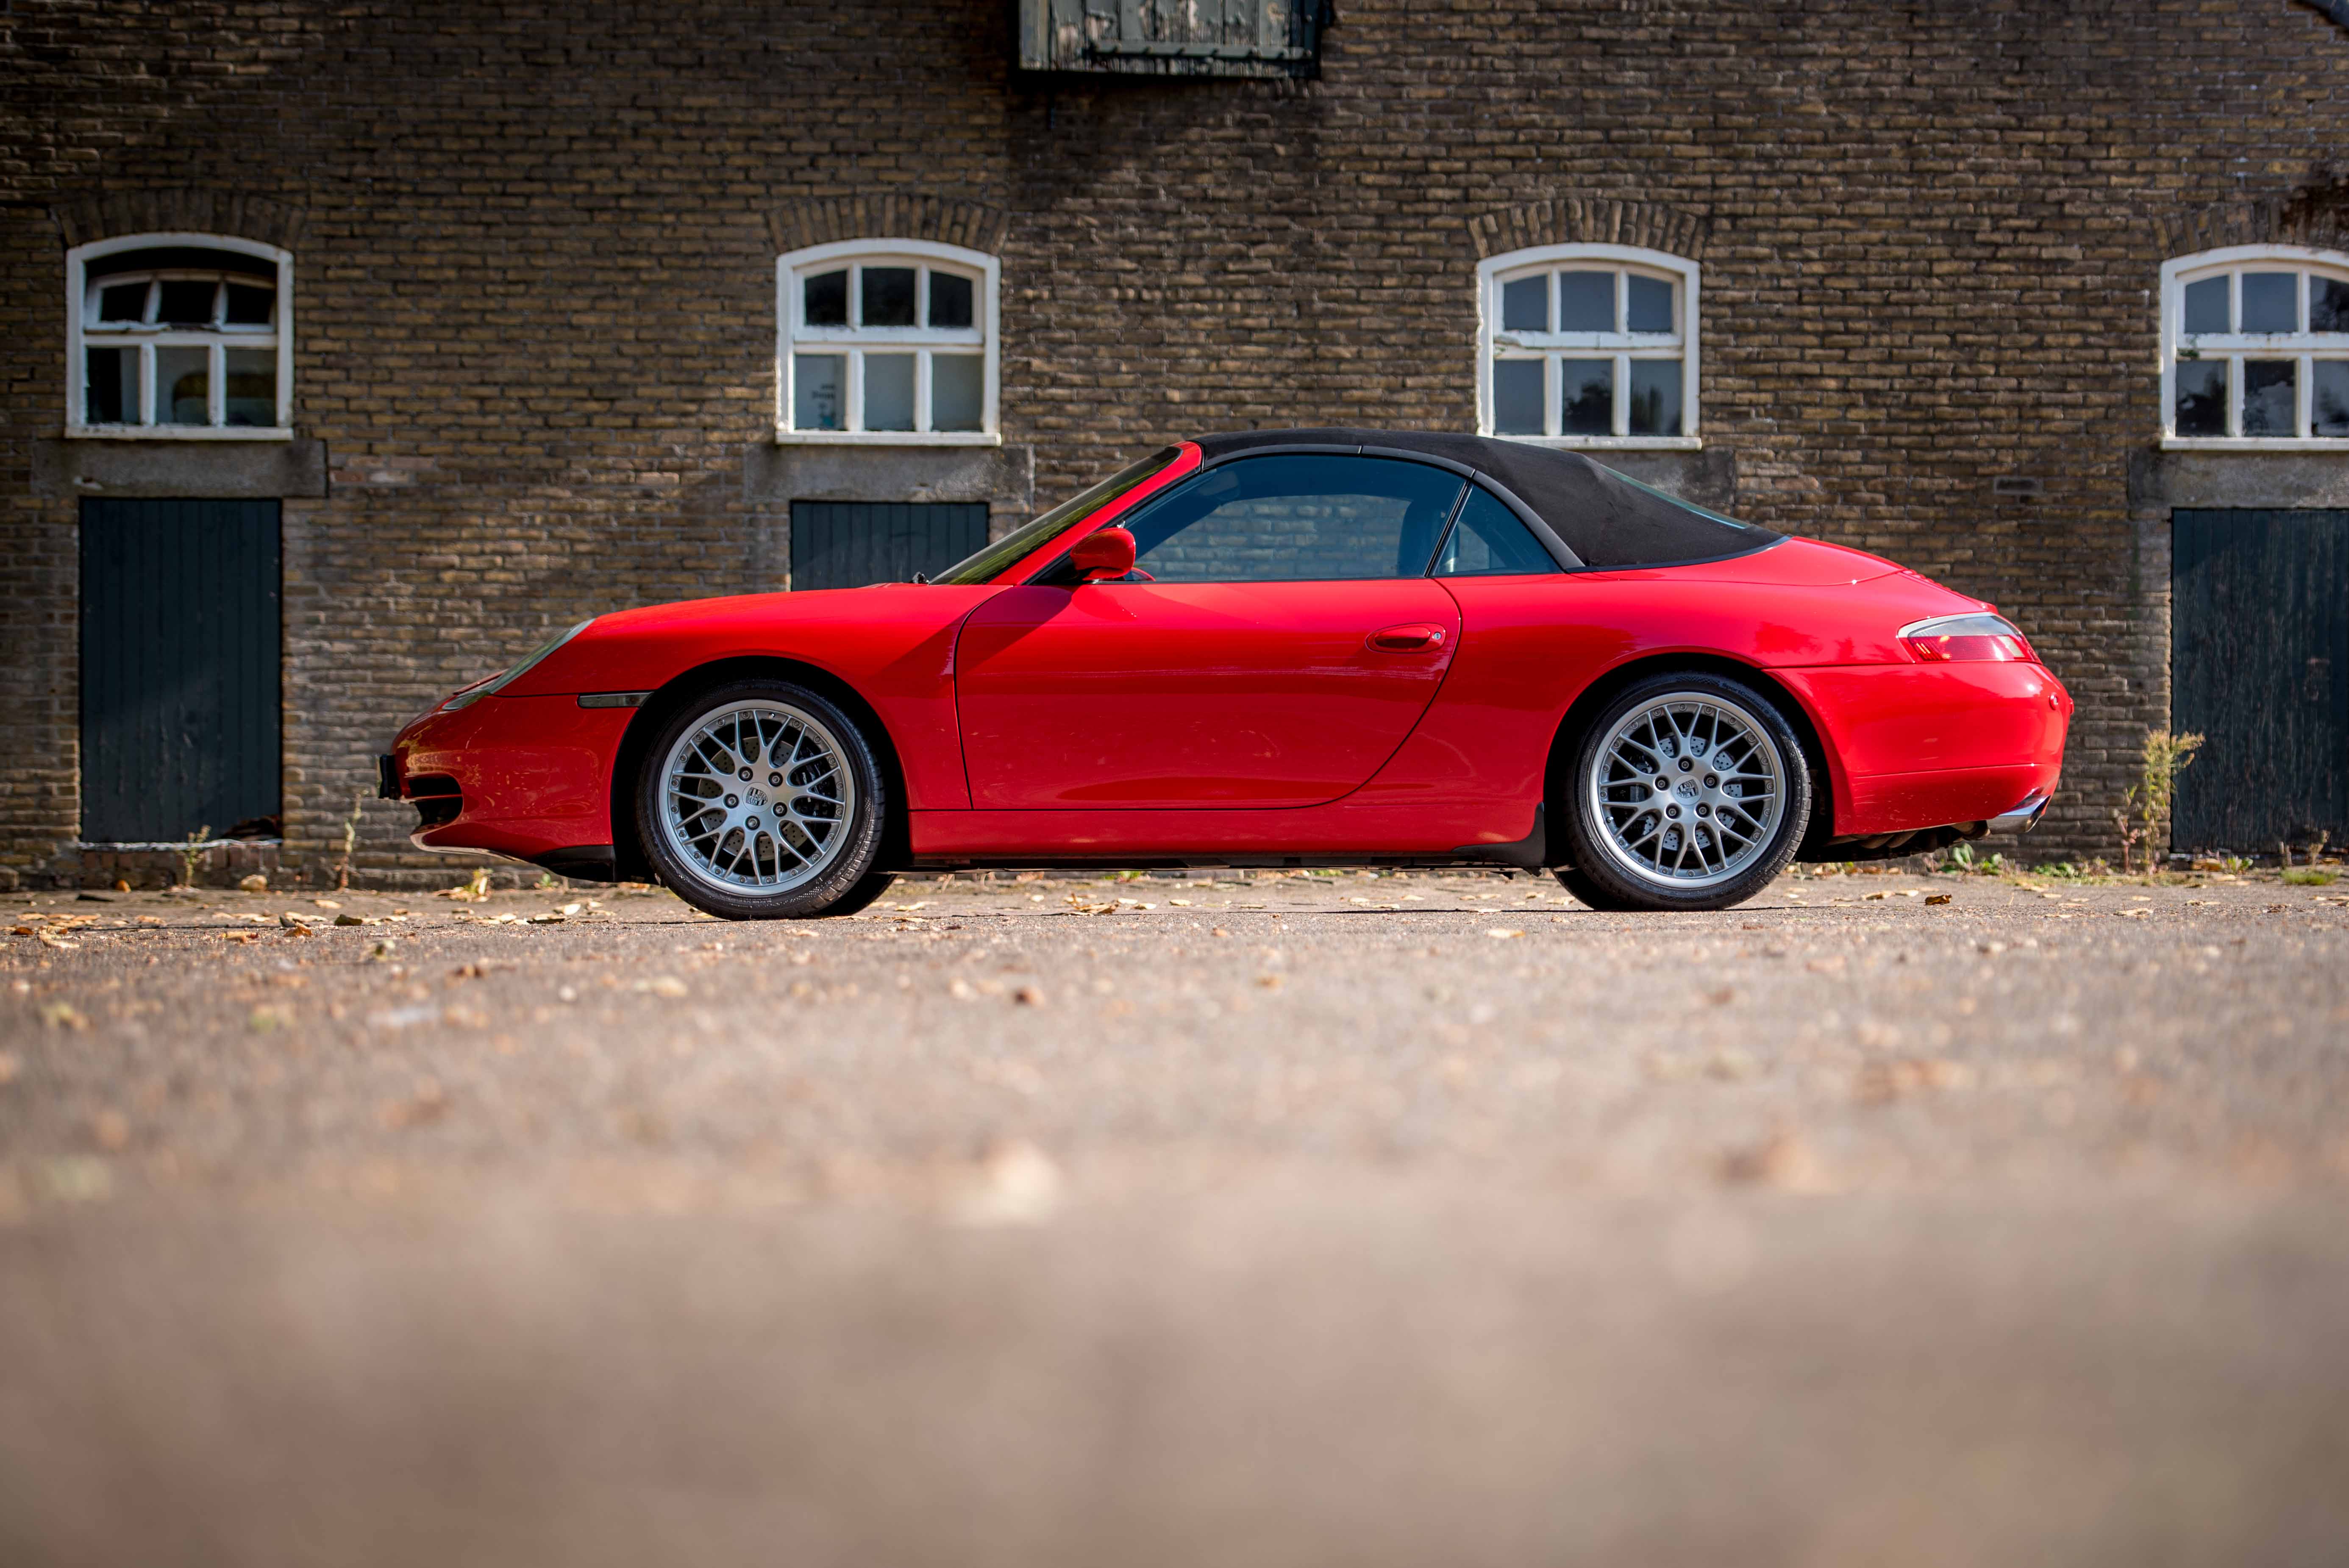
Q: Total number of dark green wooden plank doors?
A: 3